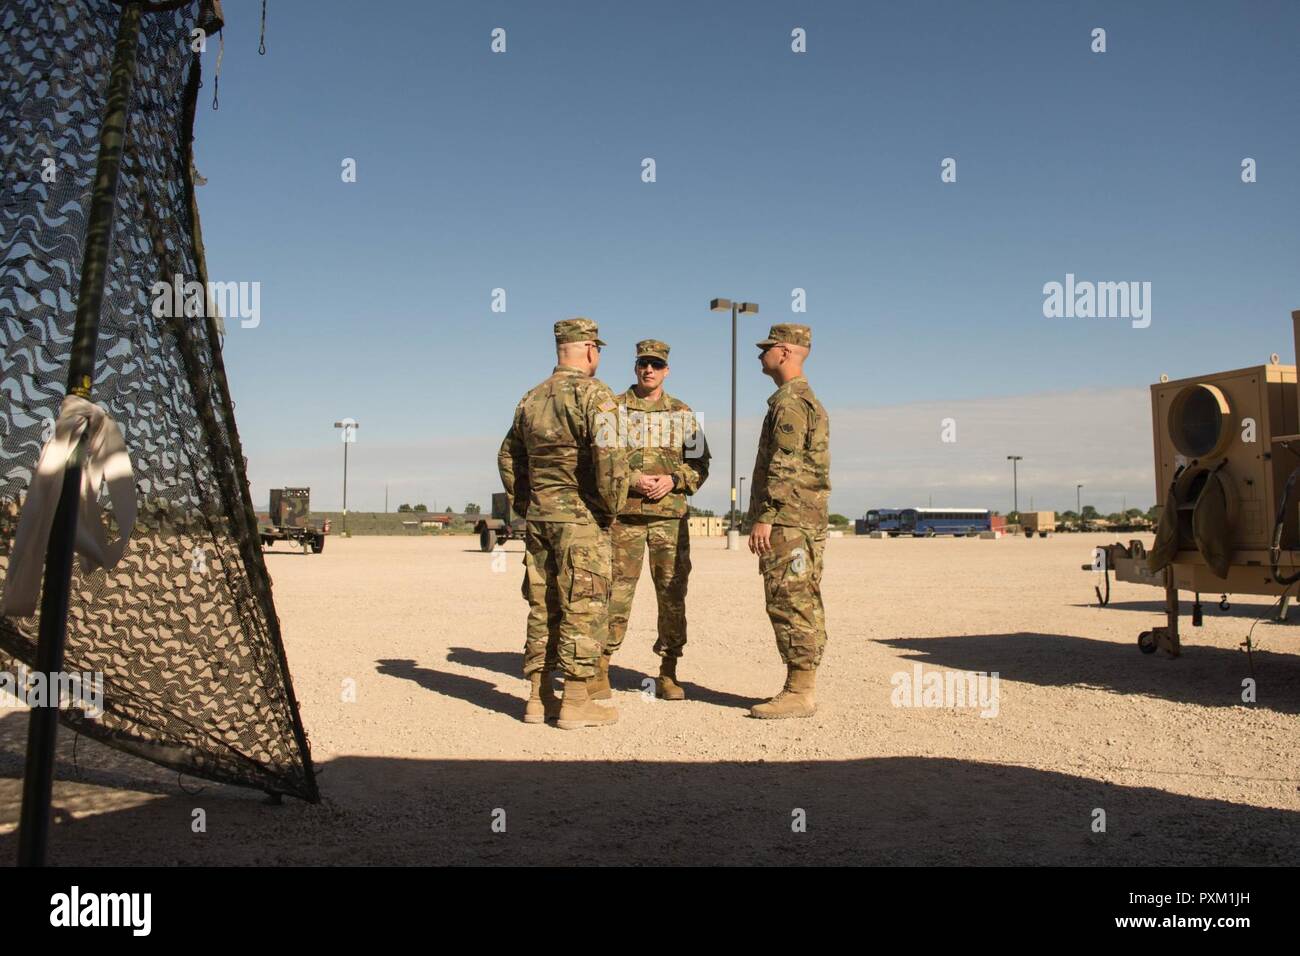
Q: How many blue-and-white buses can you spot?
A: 2